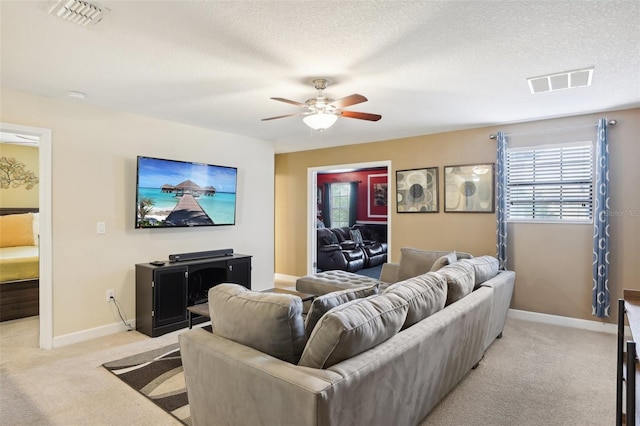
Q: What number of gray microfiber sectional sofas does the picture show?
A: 1